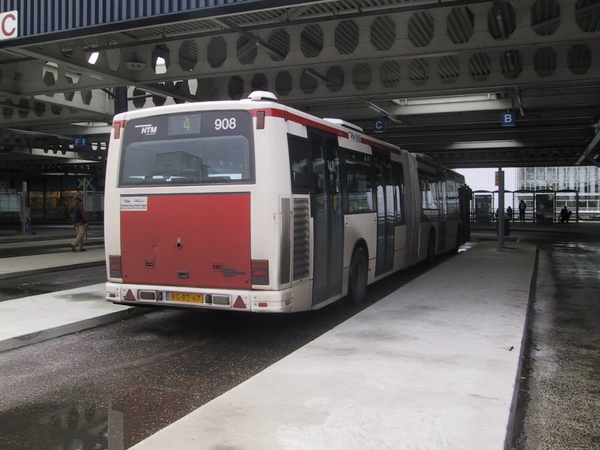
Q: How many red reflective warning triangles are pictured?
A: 2